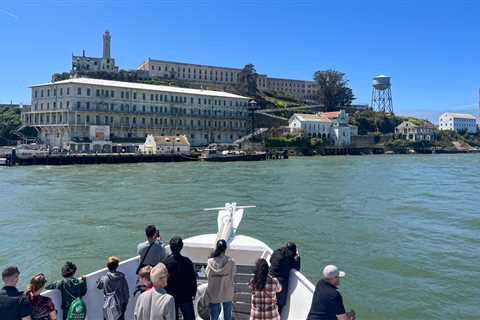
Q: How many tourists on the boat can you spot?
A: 12